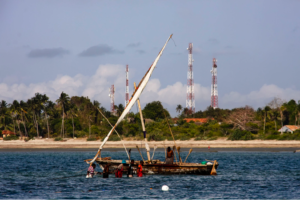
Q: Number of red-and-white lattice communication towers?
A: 4